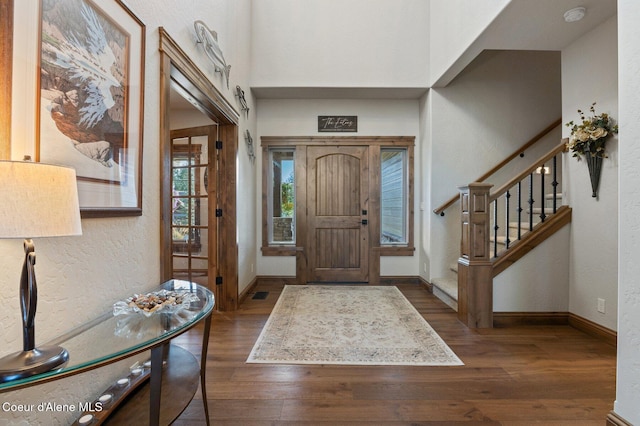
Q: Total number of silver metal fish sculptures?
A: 3